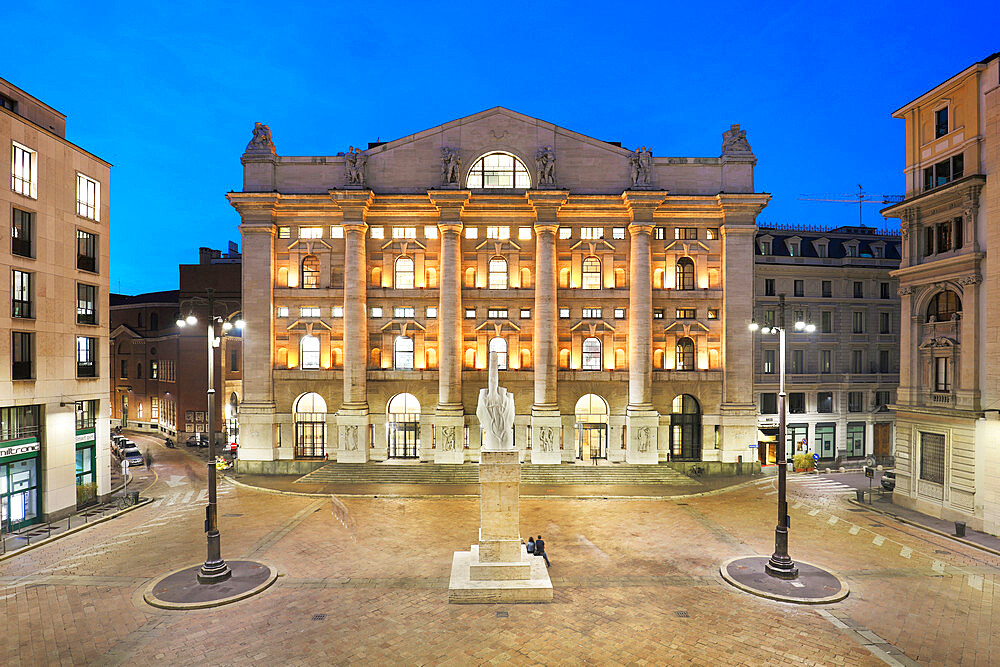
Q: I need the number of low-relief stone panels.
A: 4